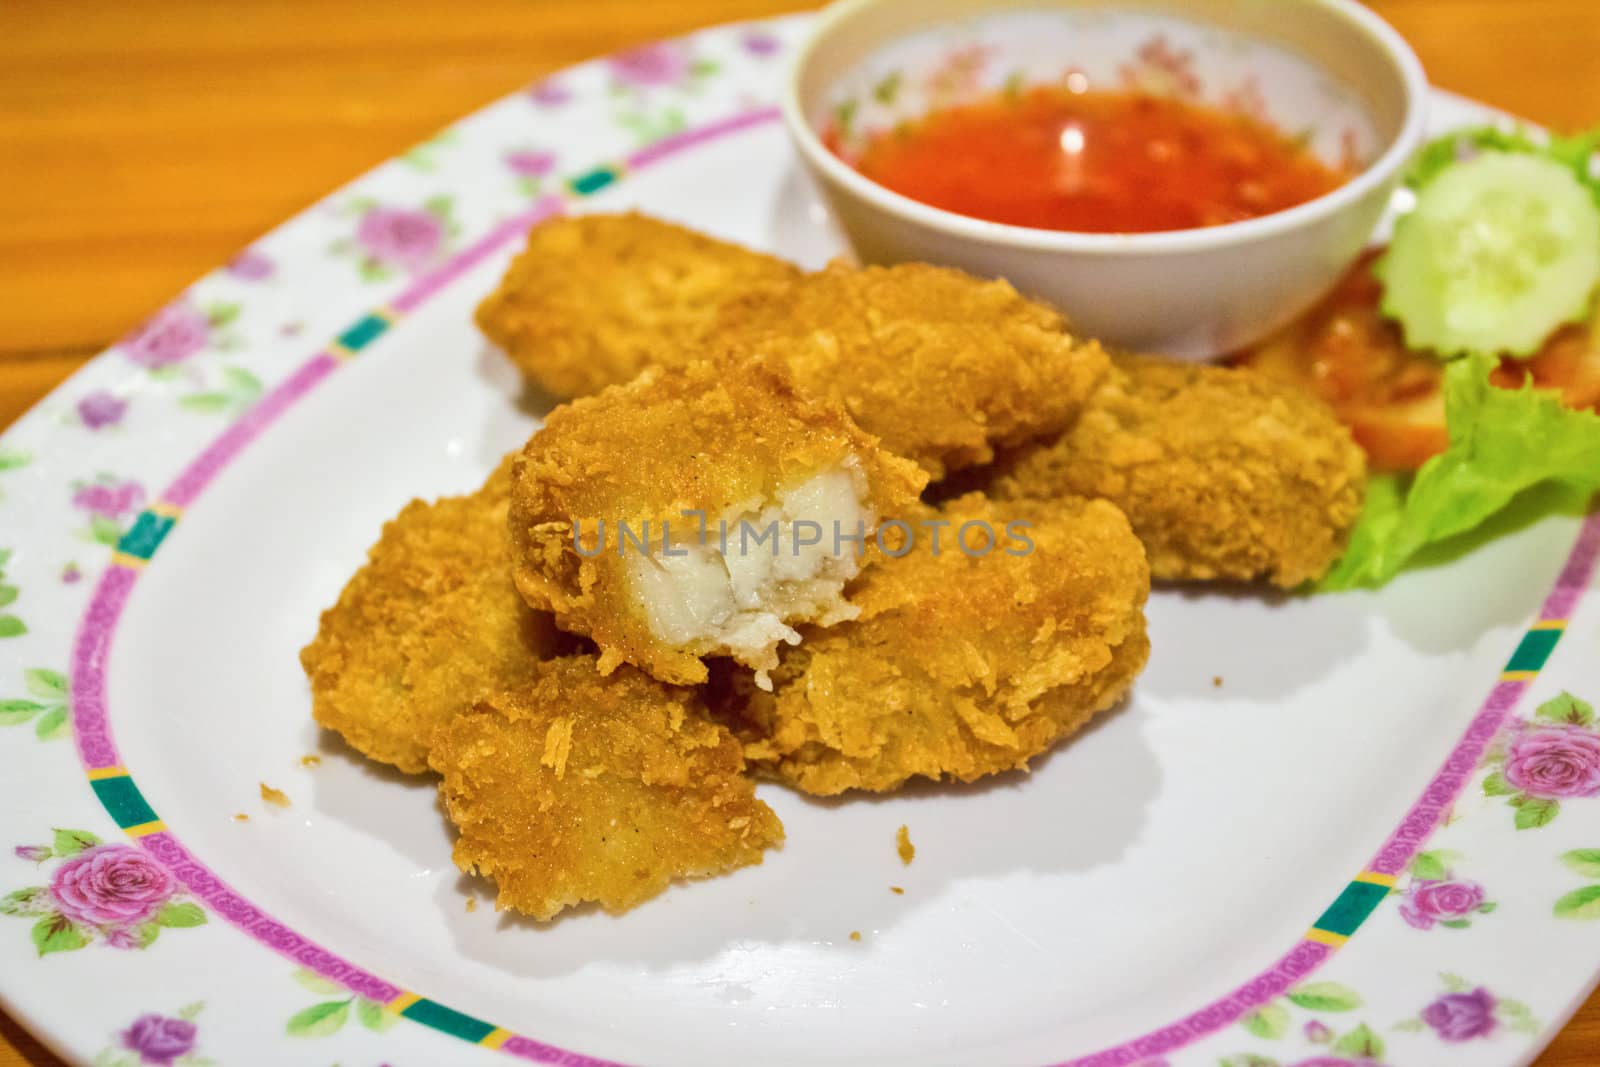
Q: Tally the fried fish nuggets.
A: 7